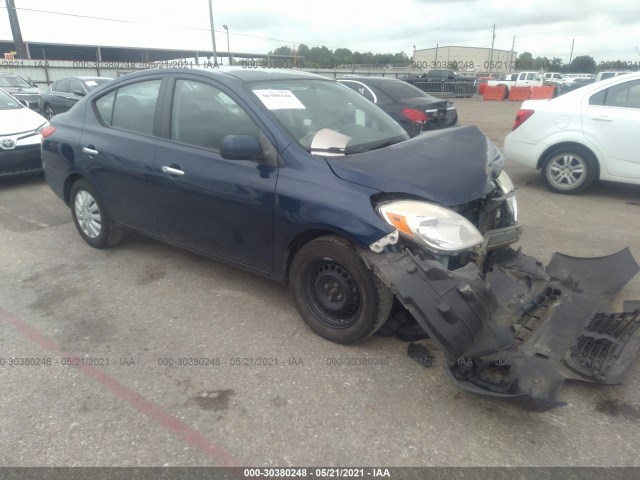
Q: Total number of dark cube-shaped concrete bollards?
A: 0